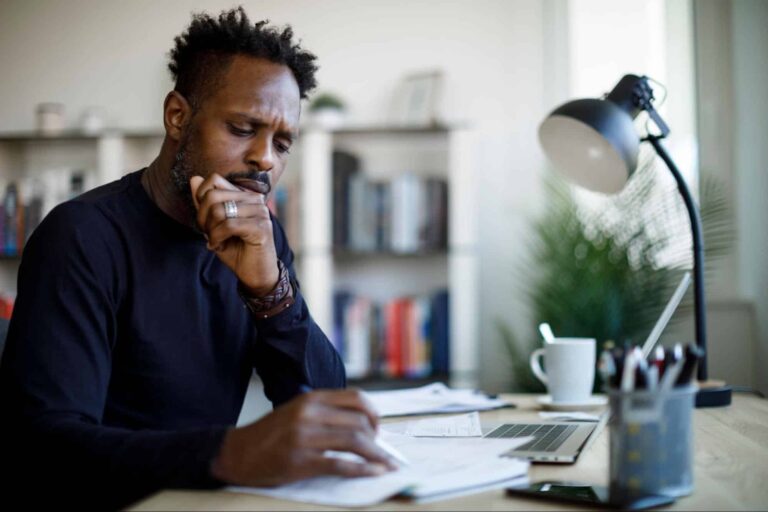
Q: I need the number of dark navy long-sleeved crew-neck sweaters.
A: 1